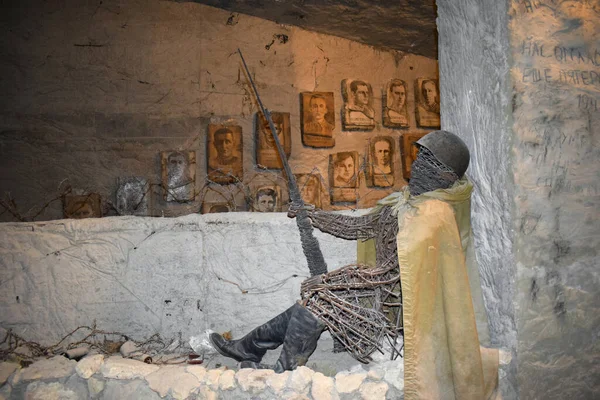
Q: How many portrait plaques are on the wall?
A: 15